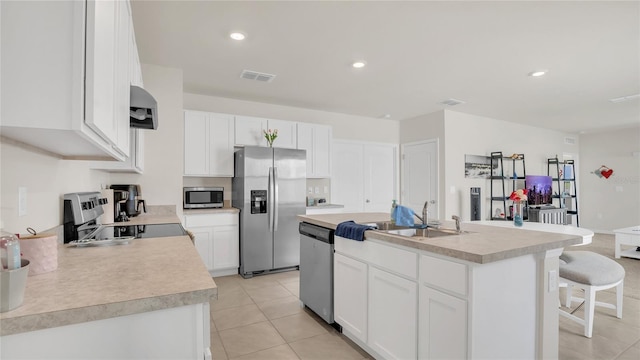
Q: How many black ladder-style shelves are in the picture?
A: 2